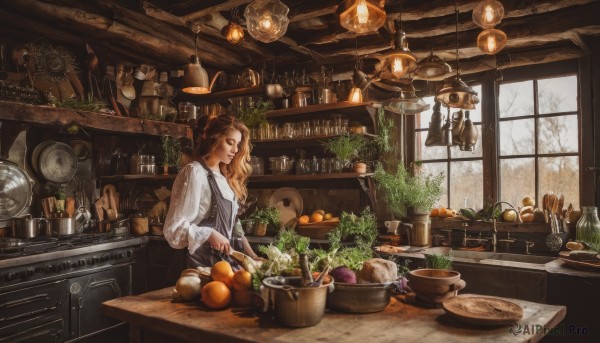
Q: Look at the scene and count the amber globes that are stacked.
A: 2